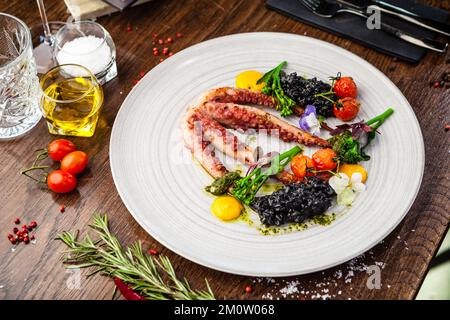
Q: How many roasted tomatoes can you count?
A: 4